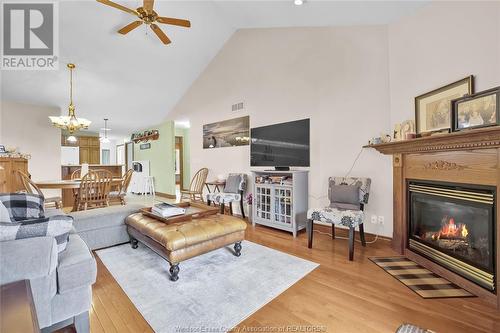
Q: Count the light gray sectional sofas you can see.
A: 1